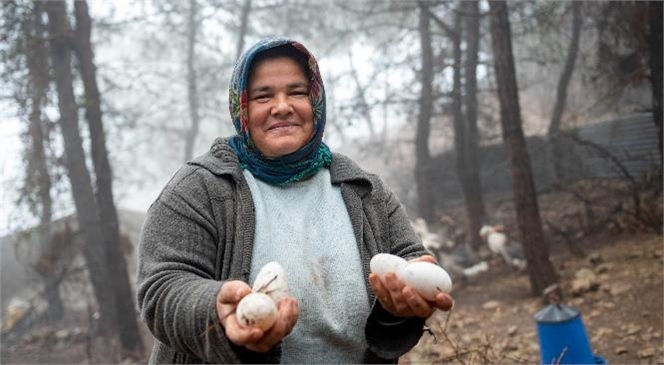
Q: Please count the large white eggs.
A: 4